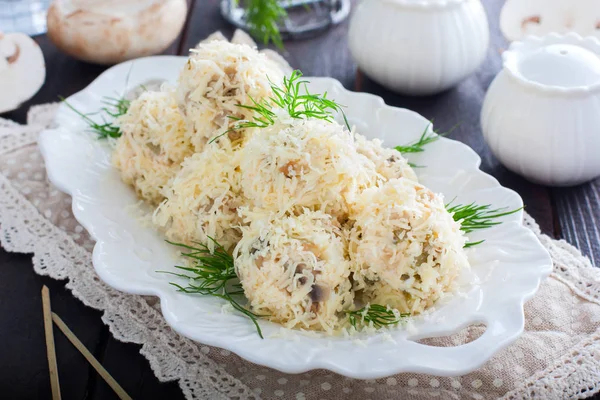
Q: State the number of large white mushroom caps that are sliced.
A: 2